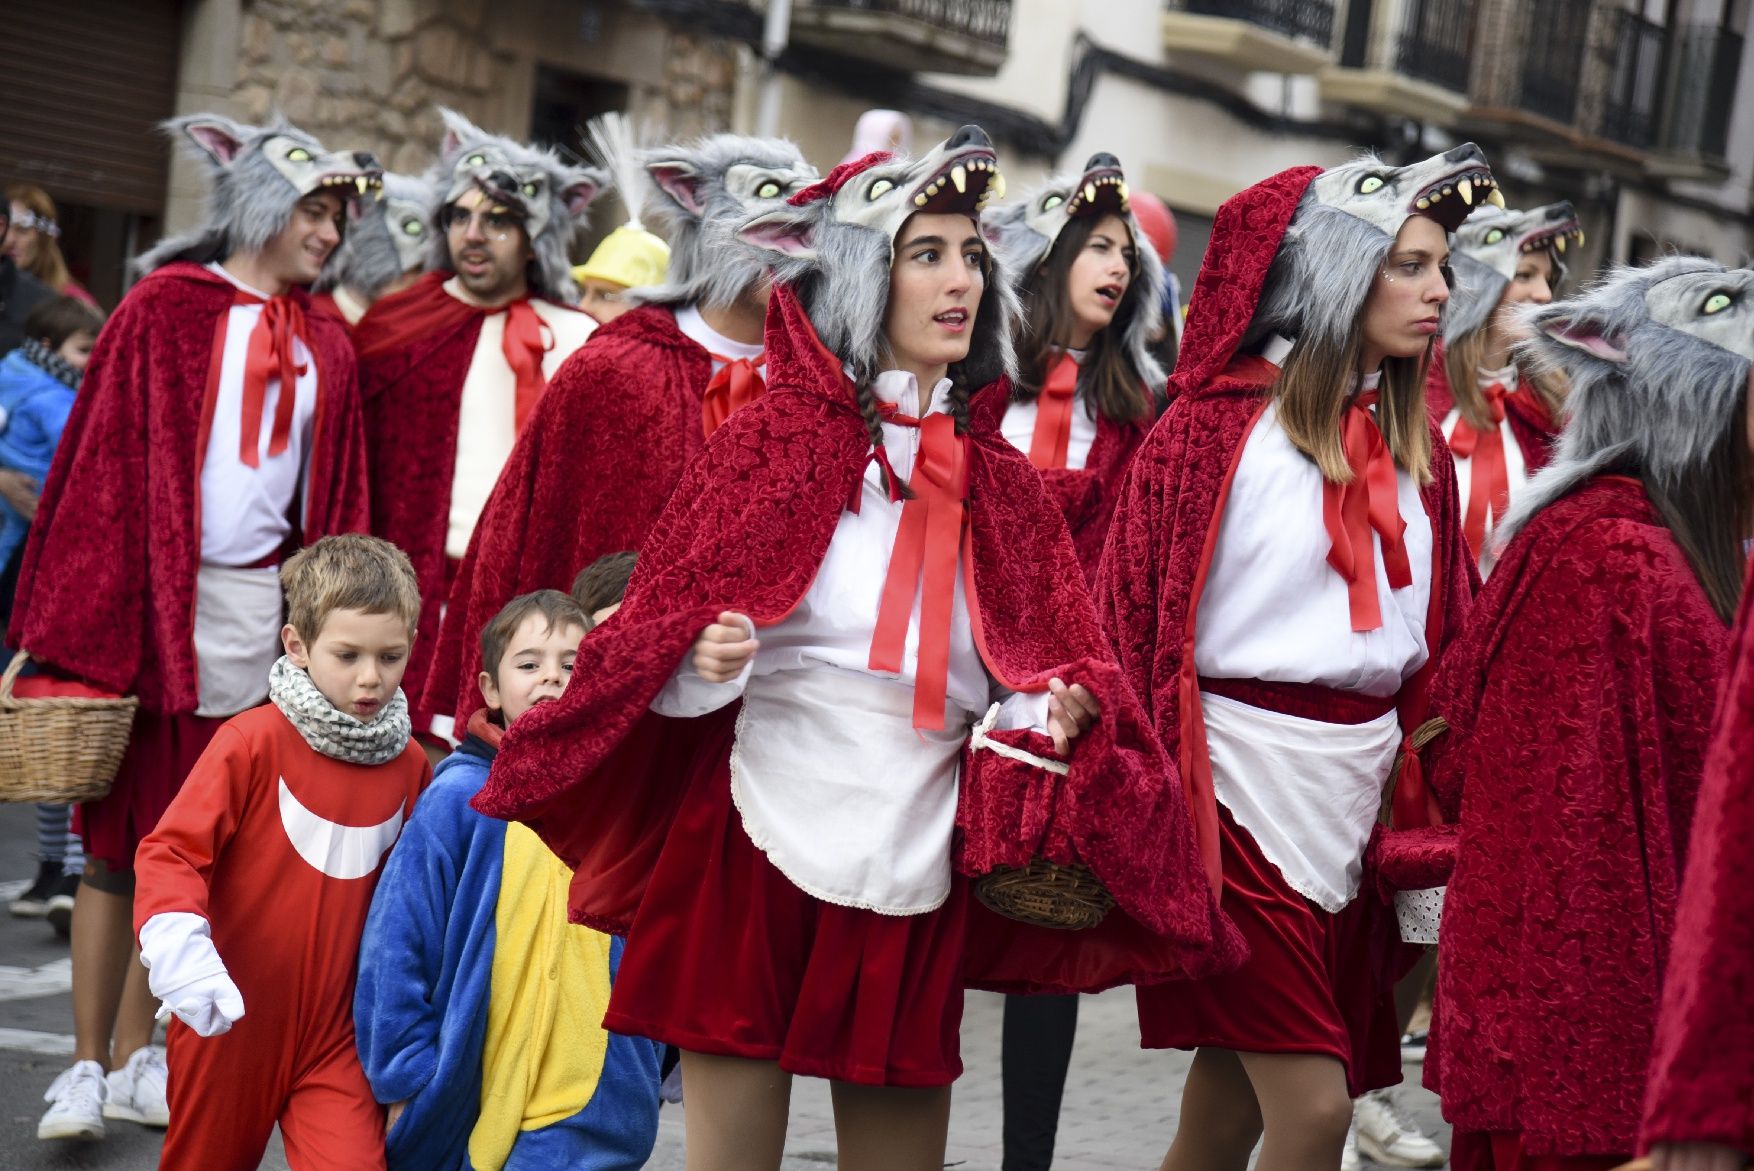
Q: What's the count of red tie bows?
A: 7